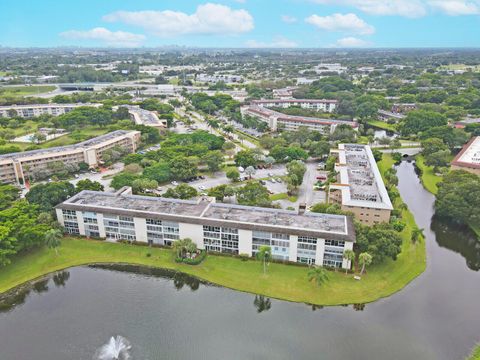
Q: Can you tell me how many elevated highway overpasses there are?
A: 1